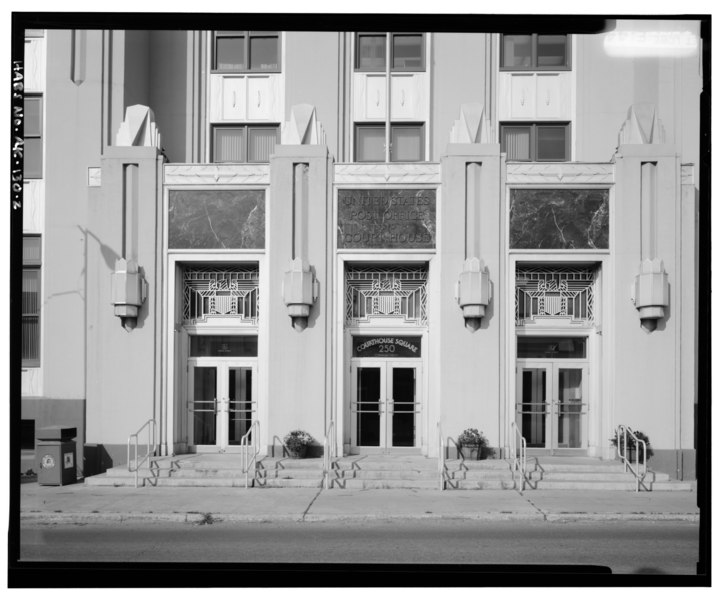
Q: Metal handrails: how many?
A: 6